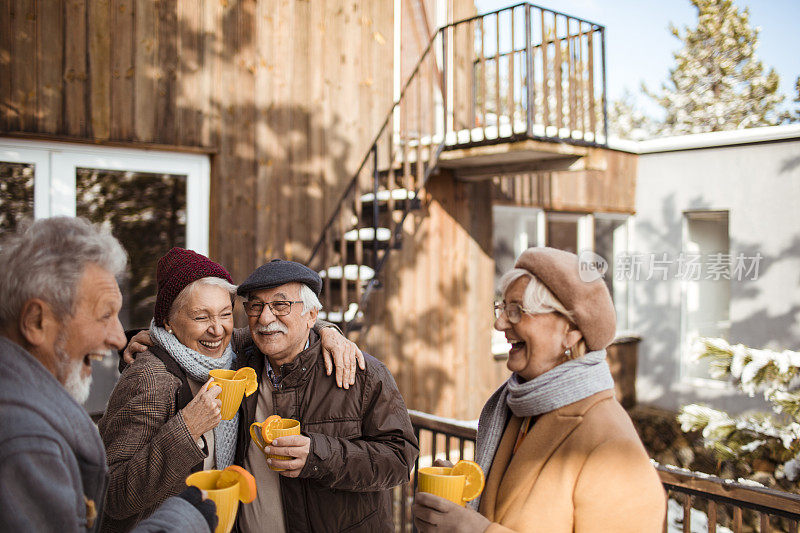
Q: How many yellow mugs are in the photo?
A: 4